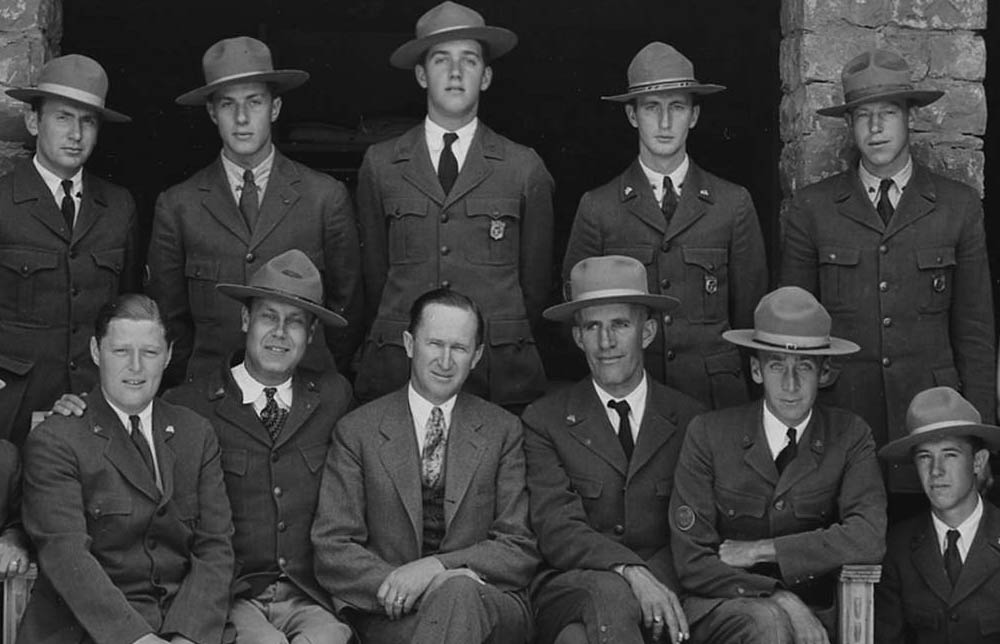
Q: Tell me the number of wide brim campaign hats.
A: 9